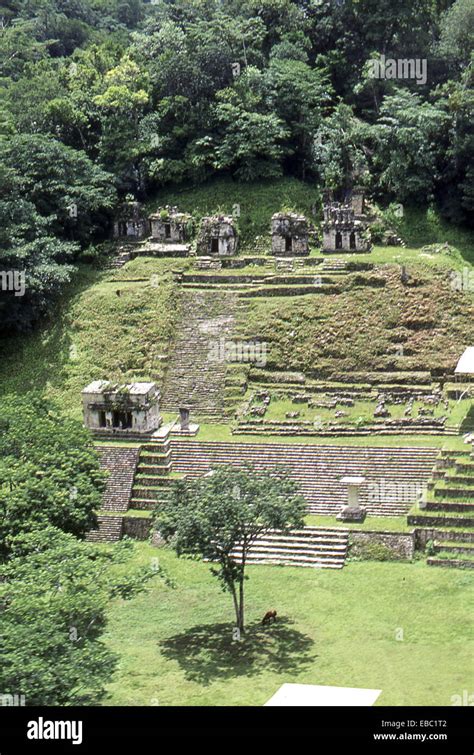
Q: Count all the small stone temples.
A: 6